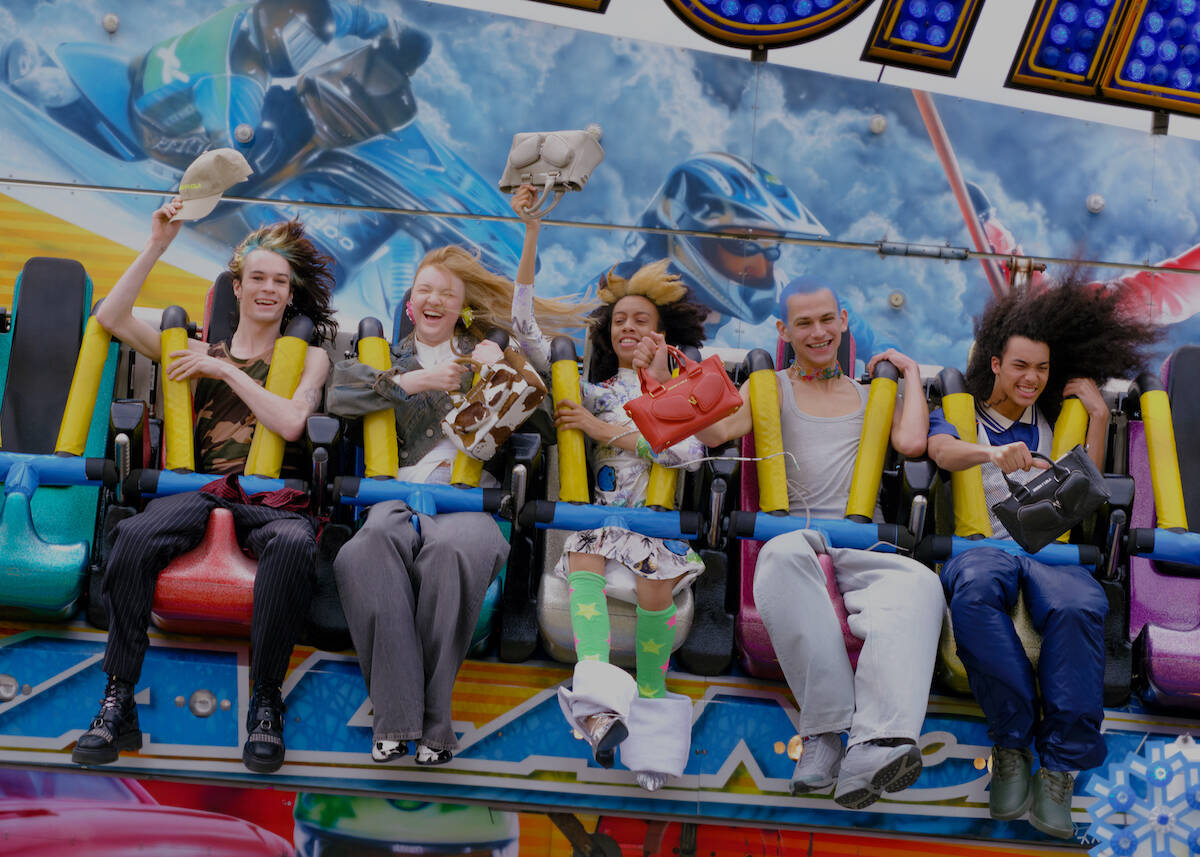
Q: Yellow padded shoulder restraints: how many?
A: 12